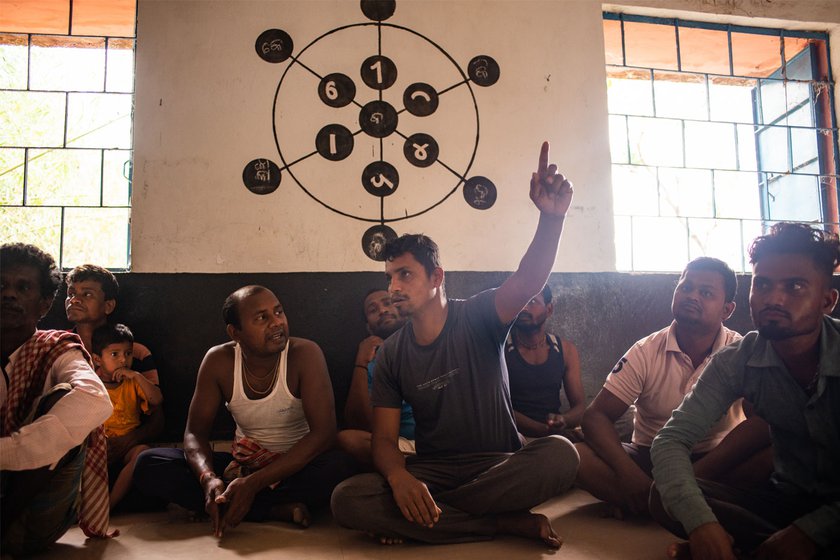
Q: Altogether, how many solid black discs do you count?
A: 13